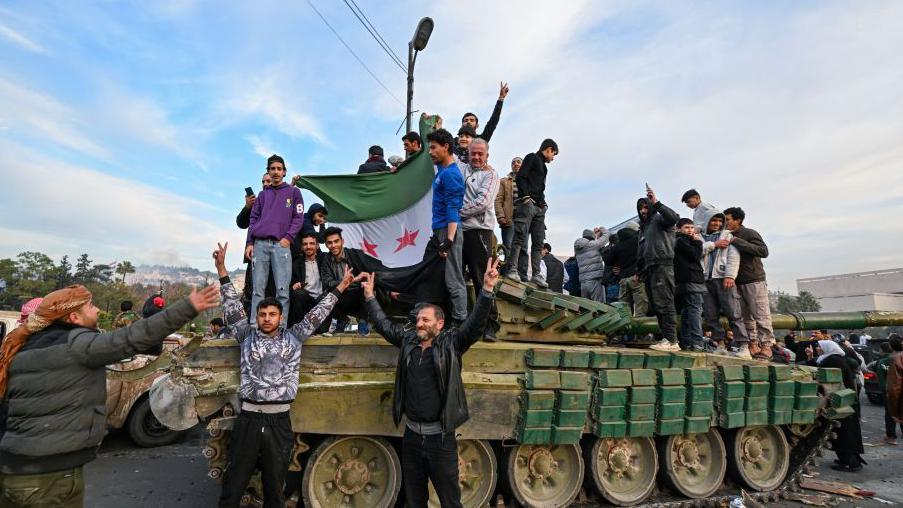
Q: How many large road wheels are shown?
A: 6